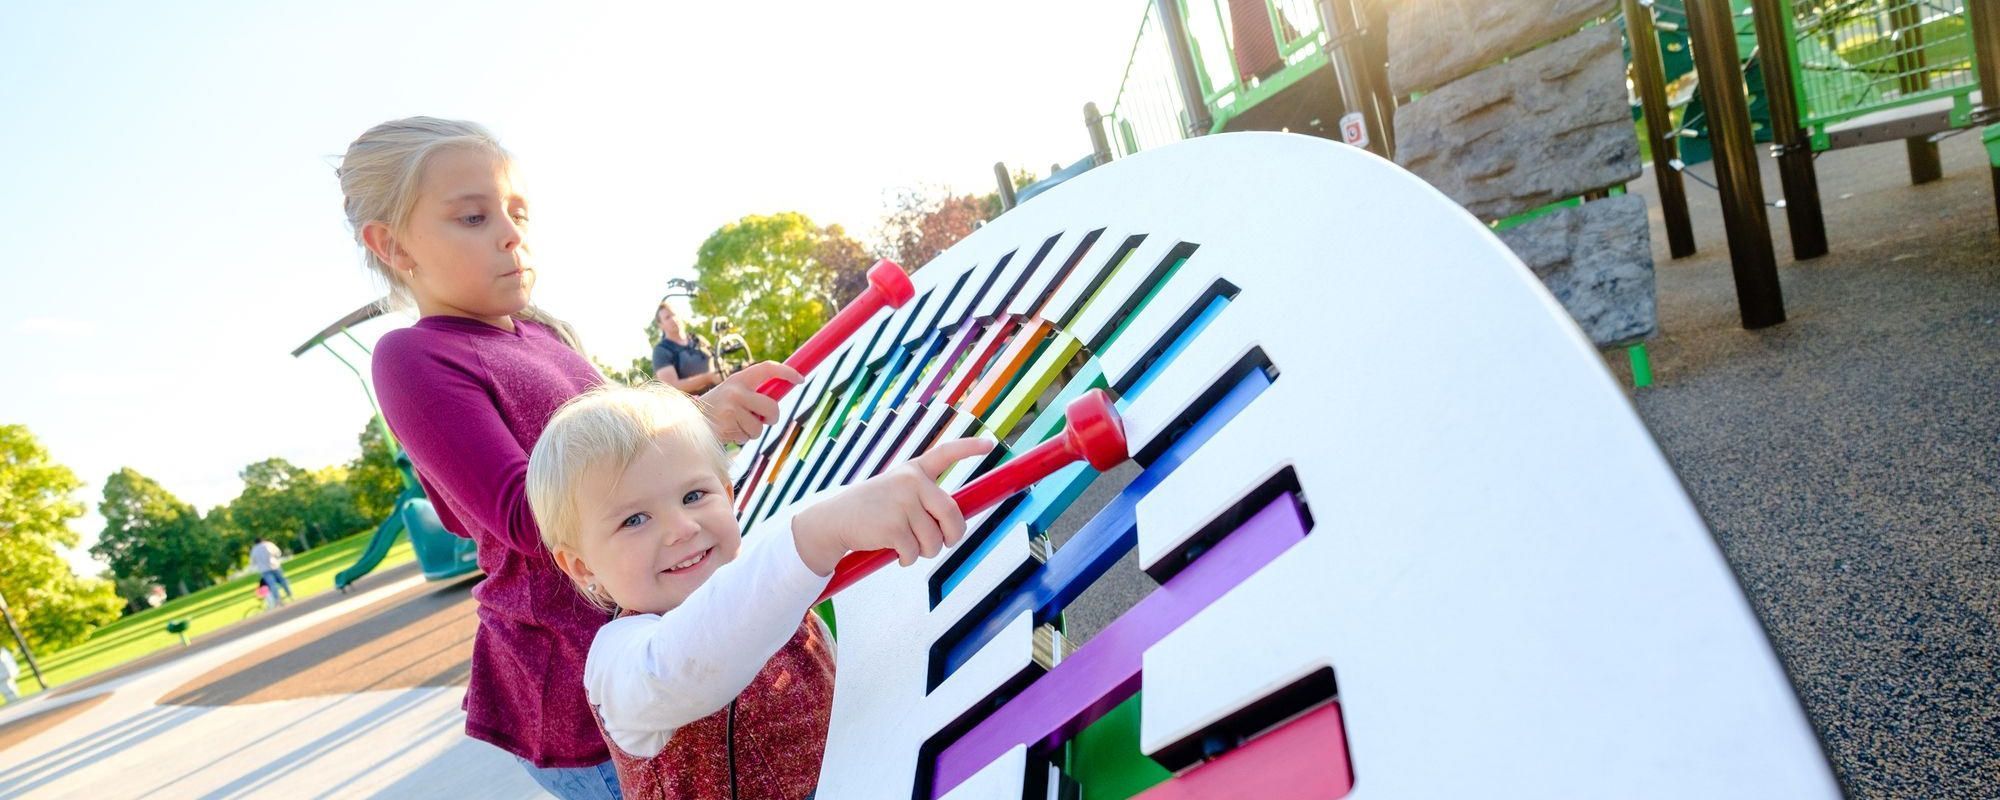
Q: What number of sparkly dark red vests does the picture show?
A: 1